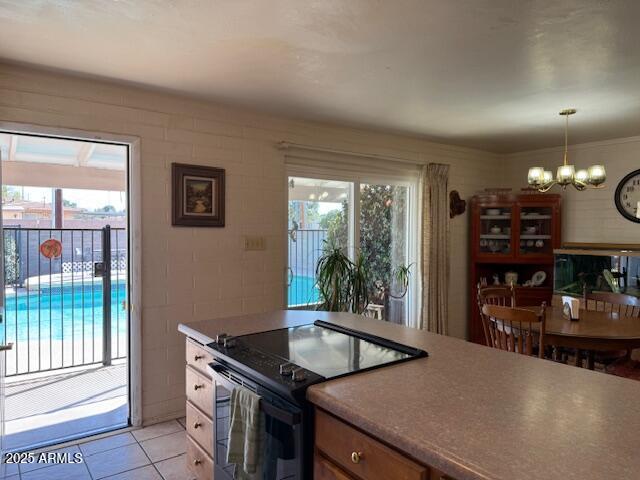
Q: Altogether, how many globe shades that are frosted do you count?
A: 5